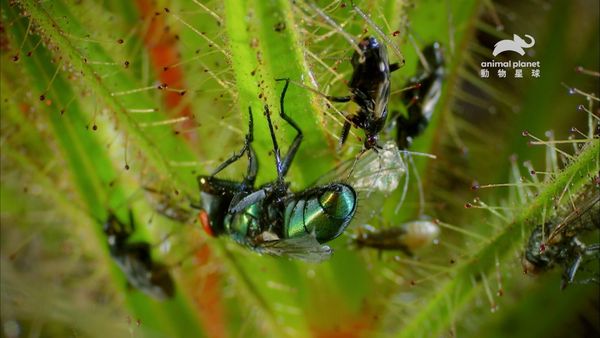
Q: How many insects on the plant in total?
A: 6